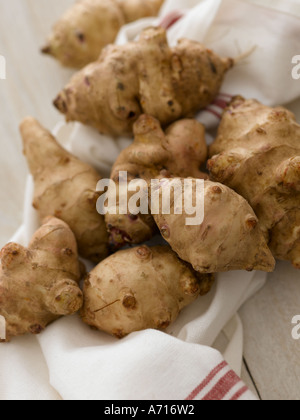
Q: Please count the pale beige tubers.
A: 8